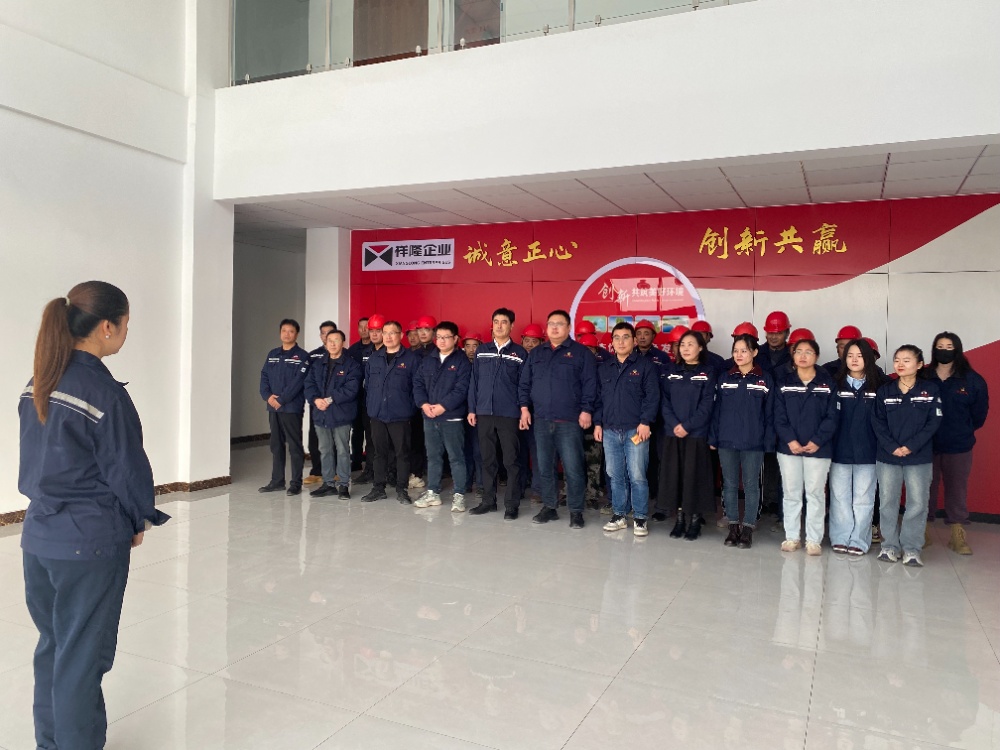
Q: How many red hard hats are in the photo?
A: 15